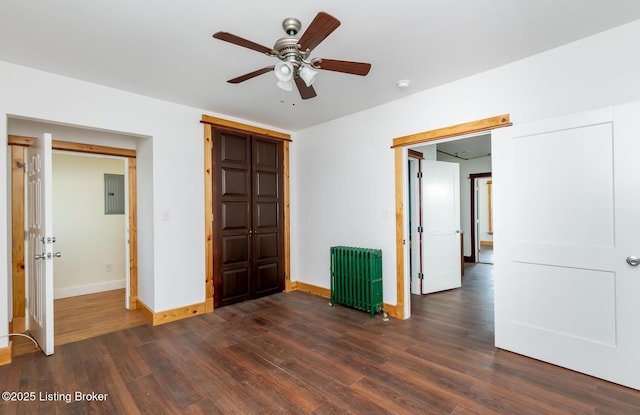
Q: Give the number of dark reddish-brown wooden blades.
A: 5